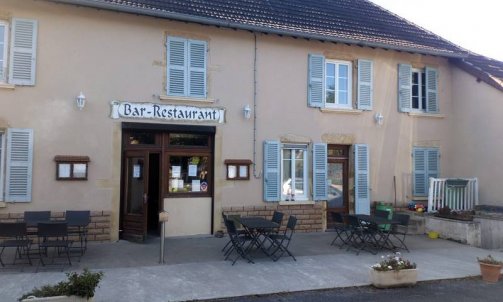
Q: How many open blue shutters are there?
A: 9